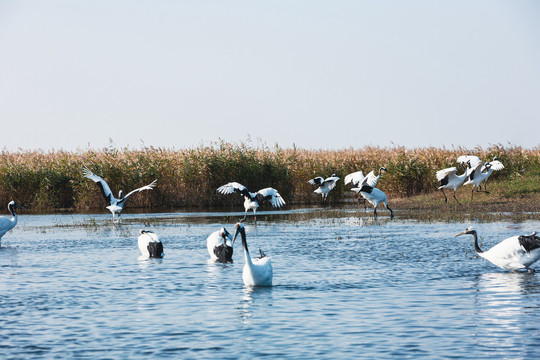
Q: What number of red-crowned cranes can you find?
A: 13